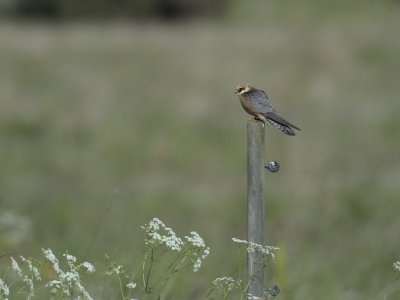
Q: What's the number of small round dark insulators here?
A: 2